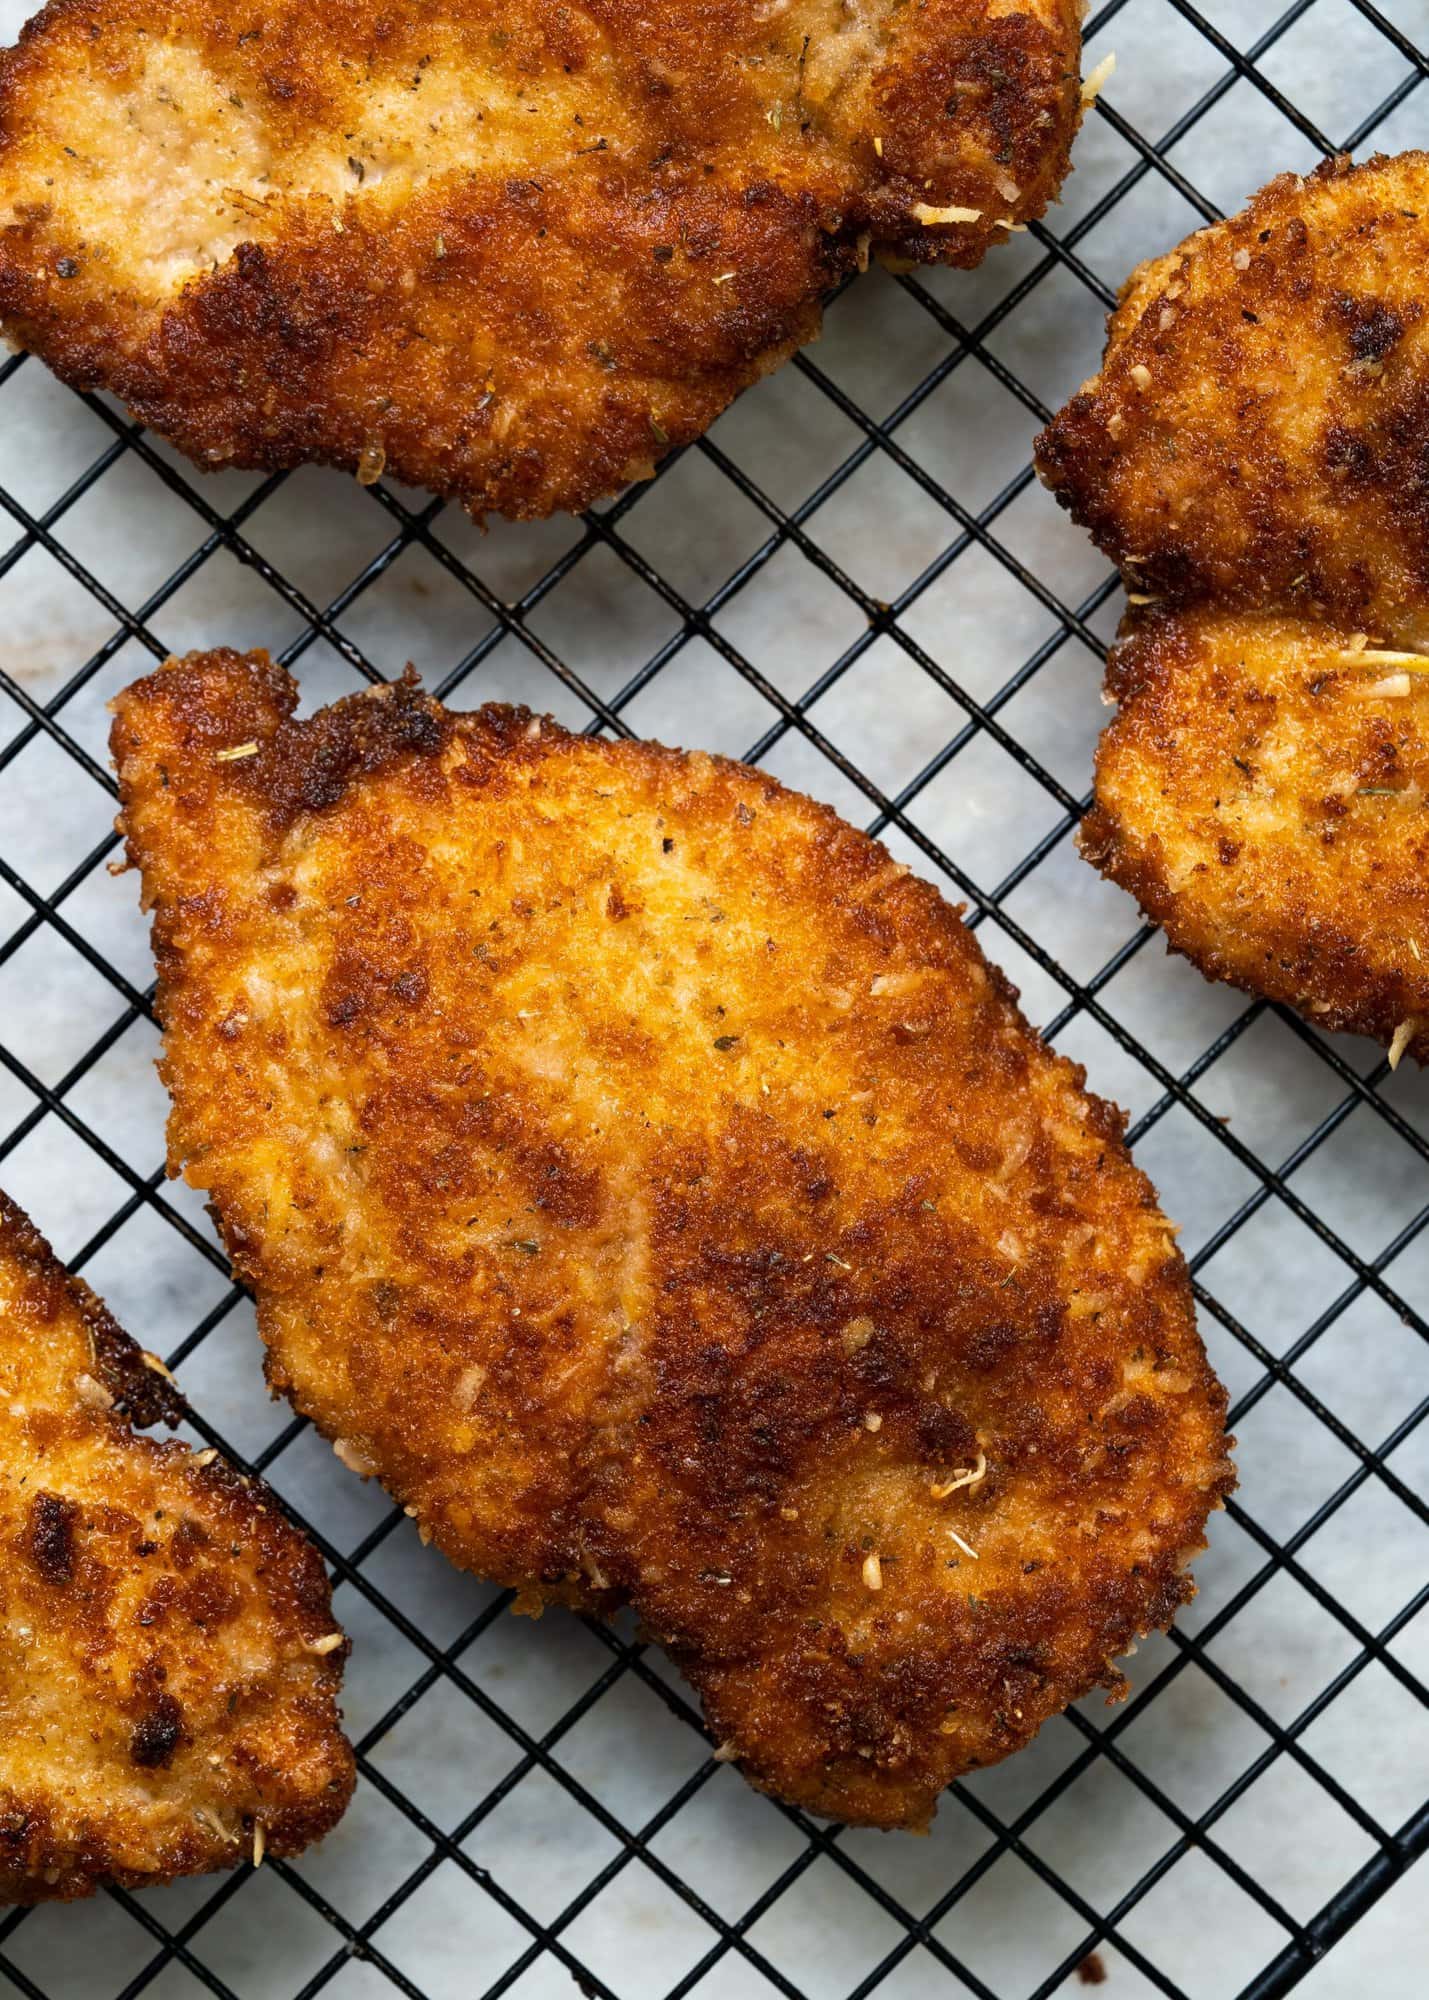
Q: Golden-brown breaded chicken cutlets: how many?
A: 4